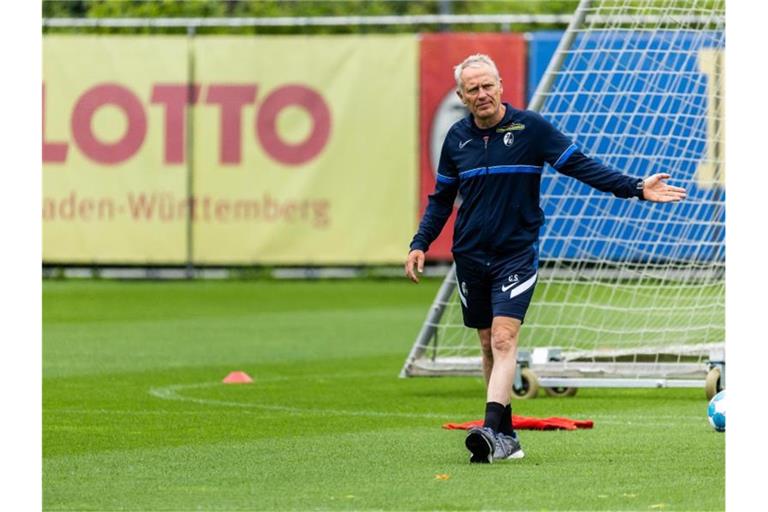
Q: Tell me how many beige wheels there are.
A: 3